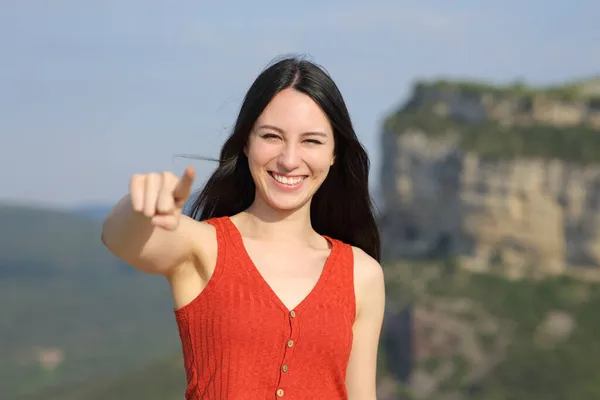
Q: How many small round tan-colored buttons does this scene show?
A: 4